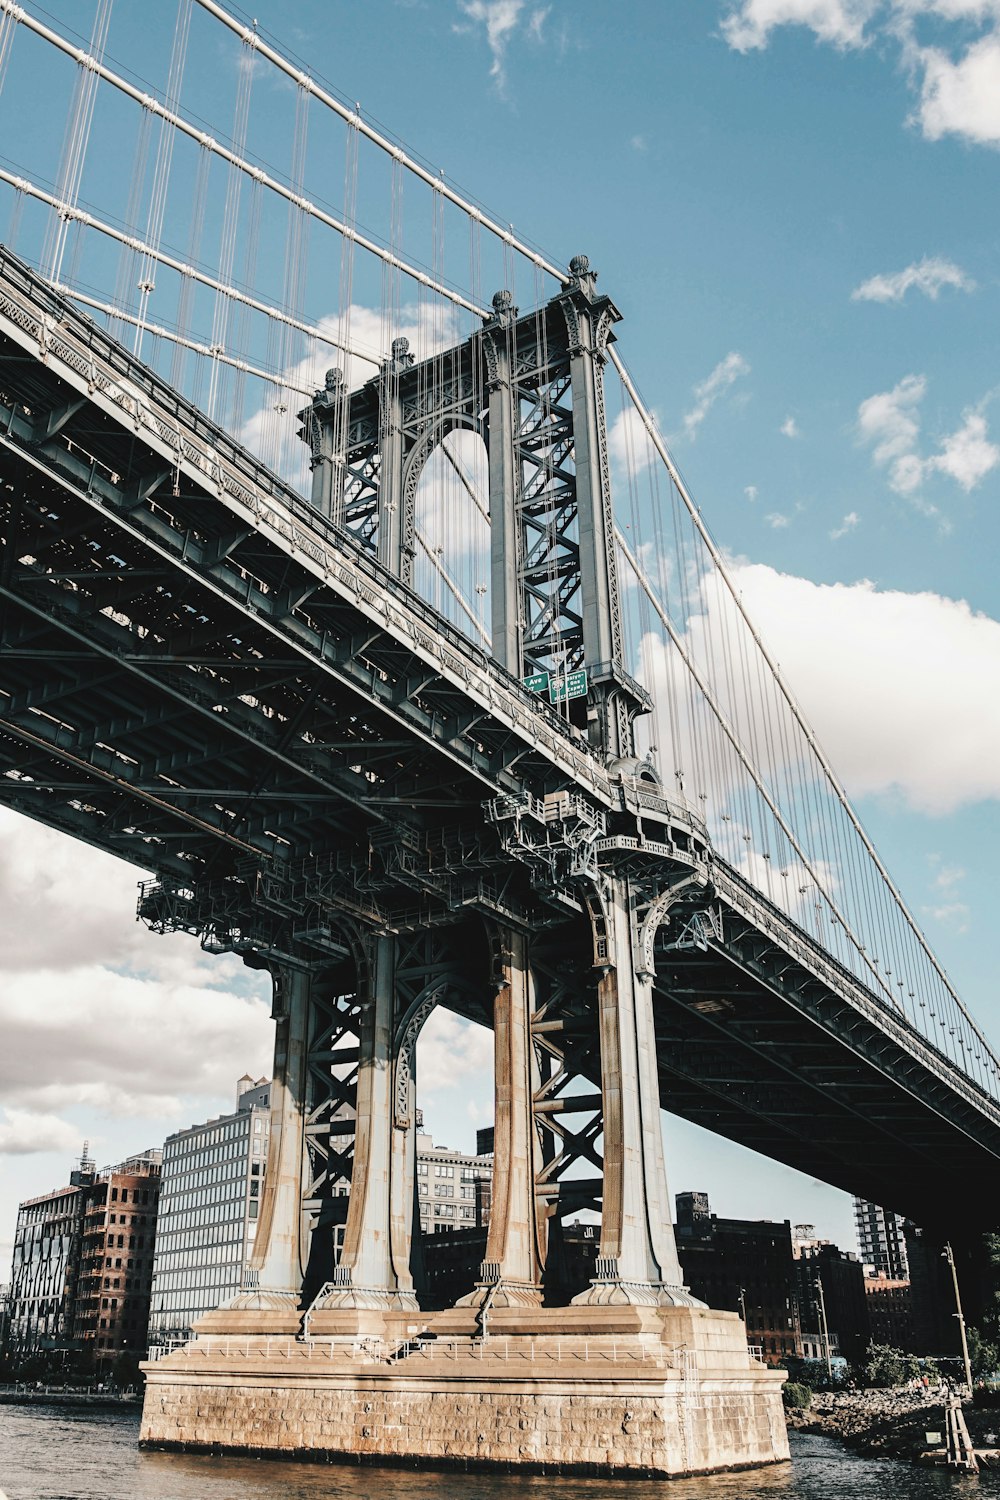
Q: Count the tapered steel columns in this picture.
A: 4